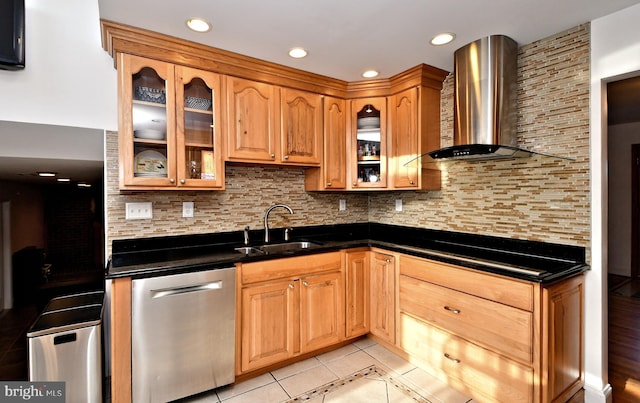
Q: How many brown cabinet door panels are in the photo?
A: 11